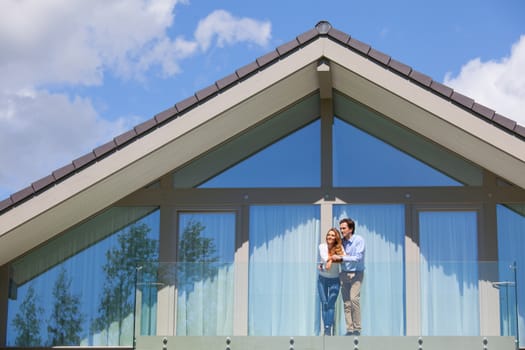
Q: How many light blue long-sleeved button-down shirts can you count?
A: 1